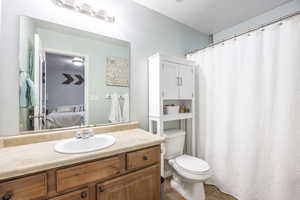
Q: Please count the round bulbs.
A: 4